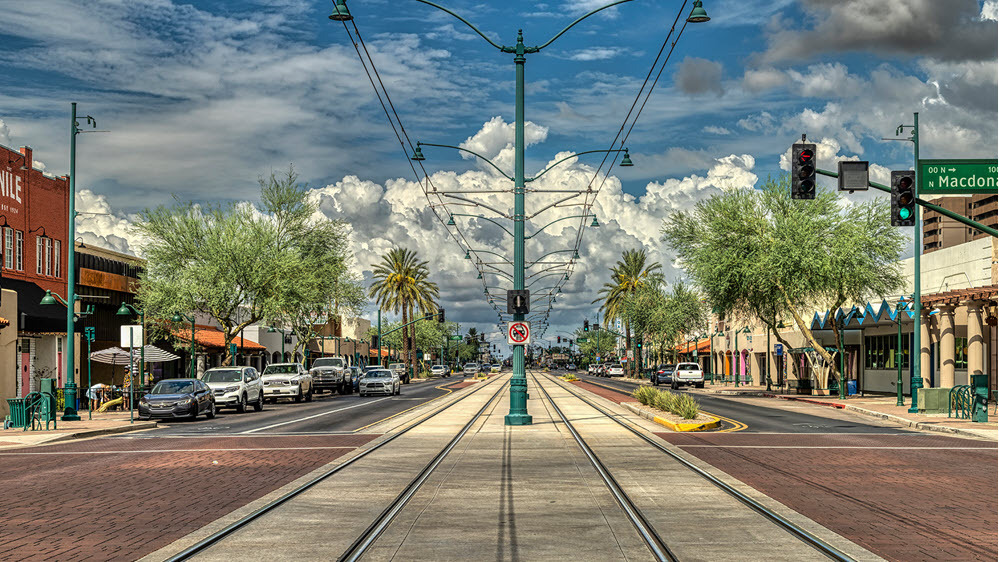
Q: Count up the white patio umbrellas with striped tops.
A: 2